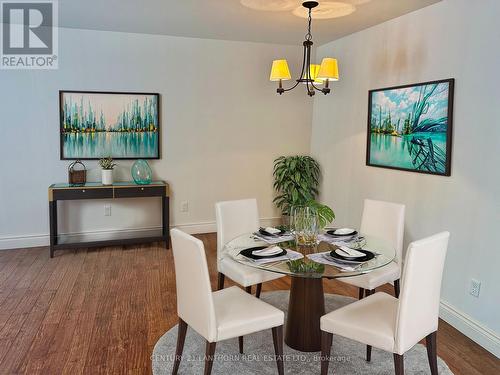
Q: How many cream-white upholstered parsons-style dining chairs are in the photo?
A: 4